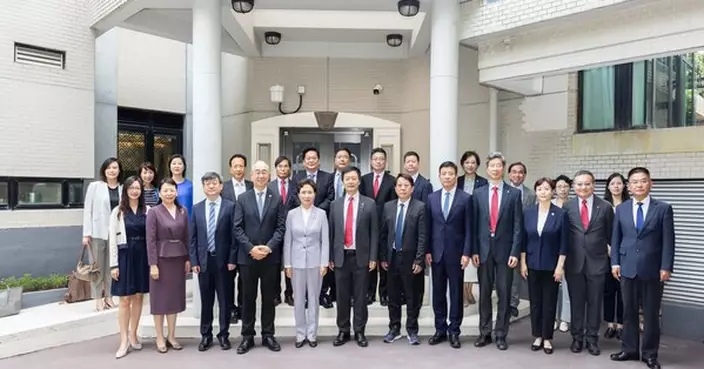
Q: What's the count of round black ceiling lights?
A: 4